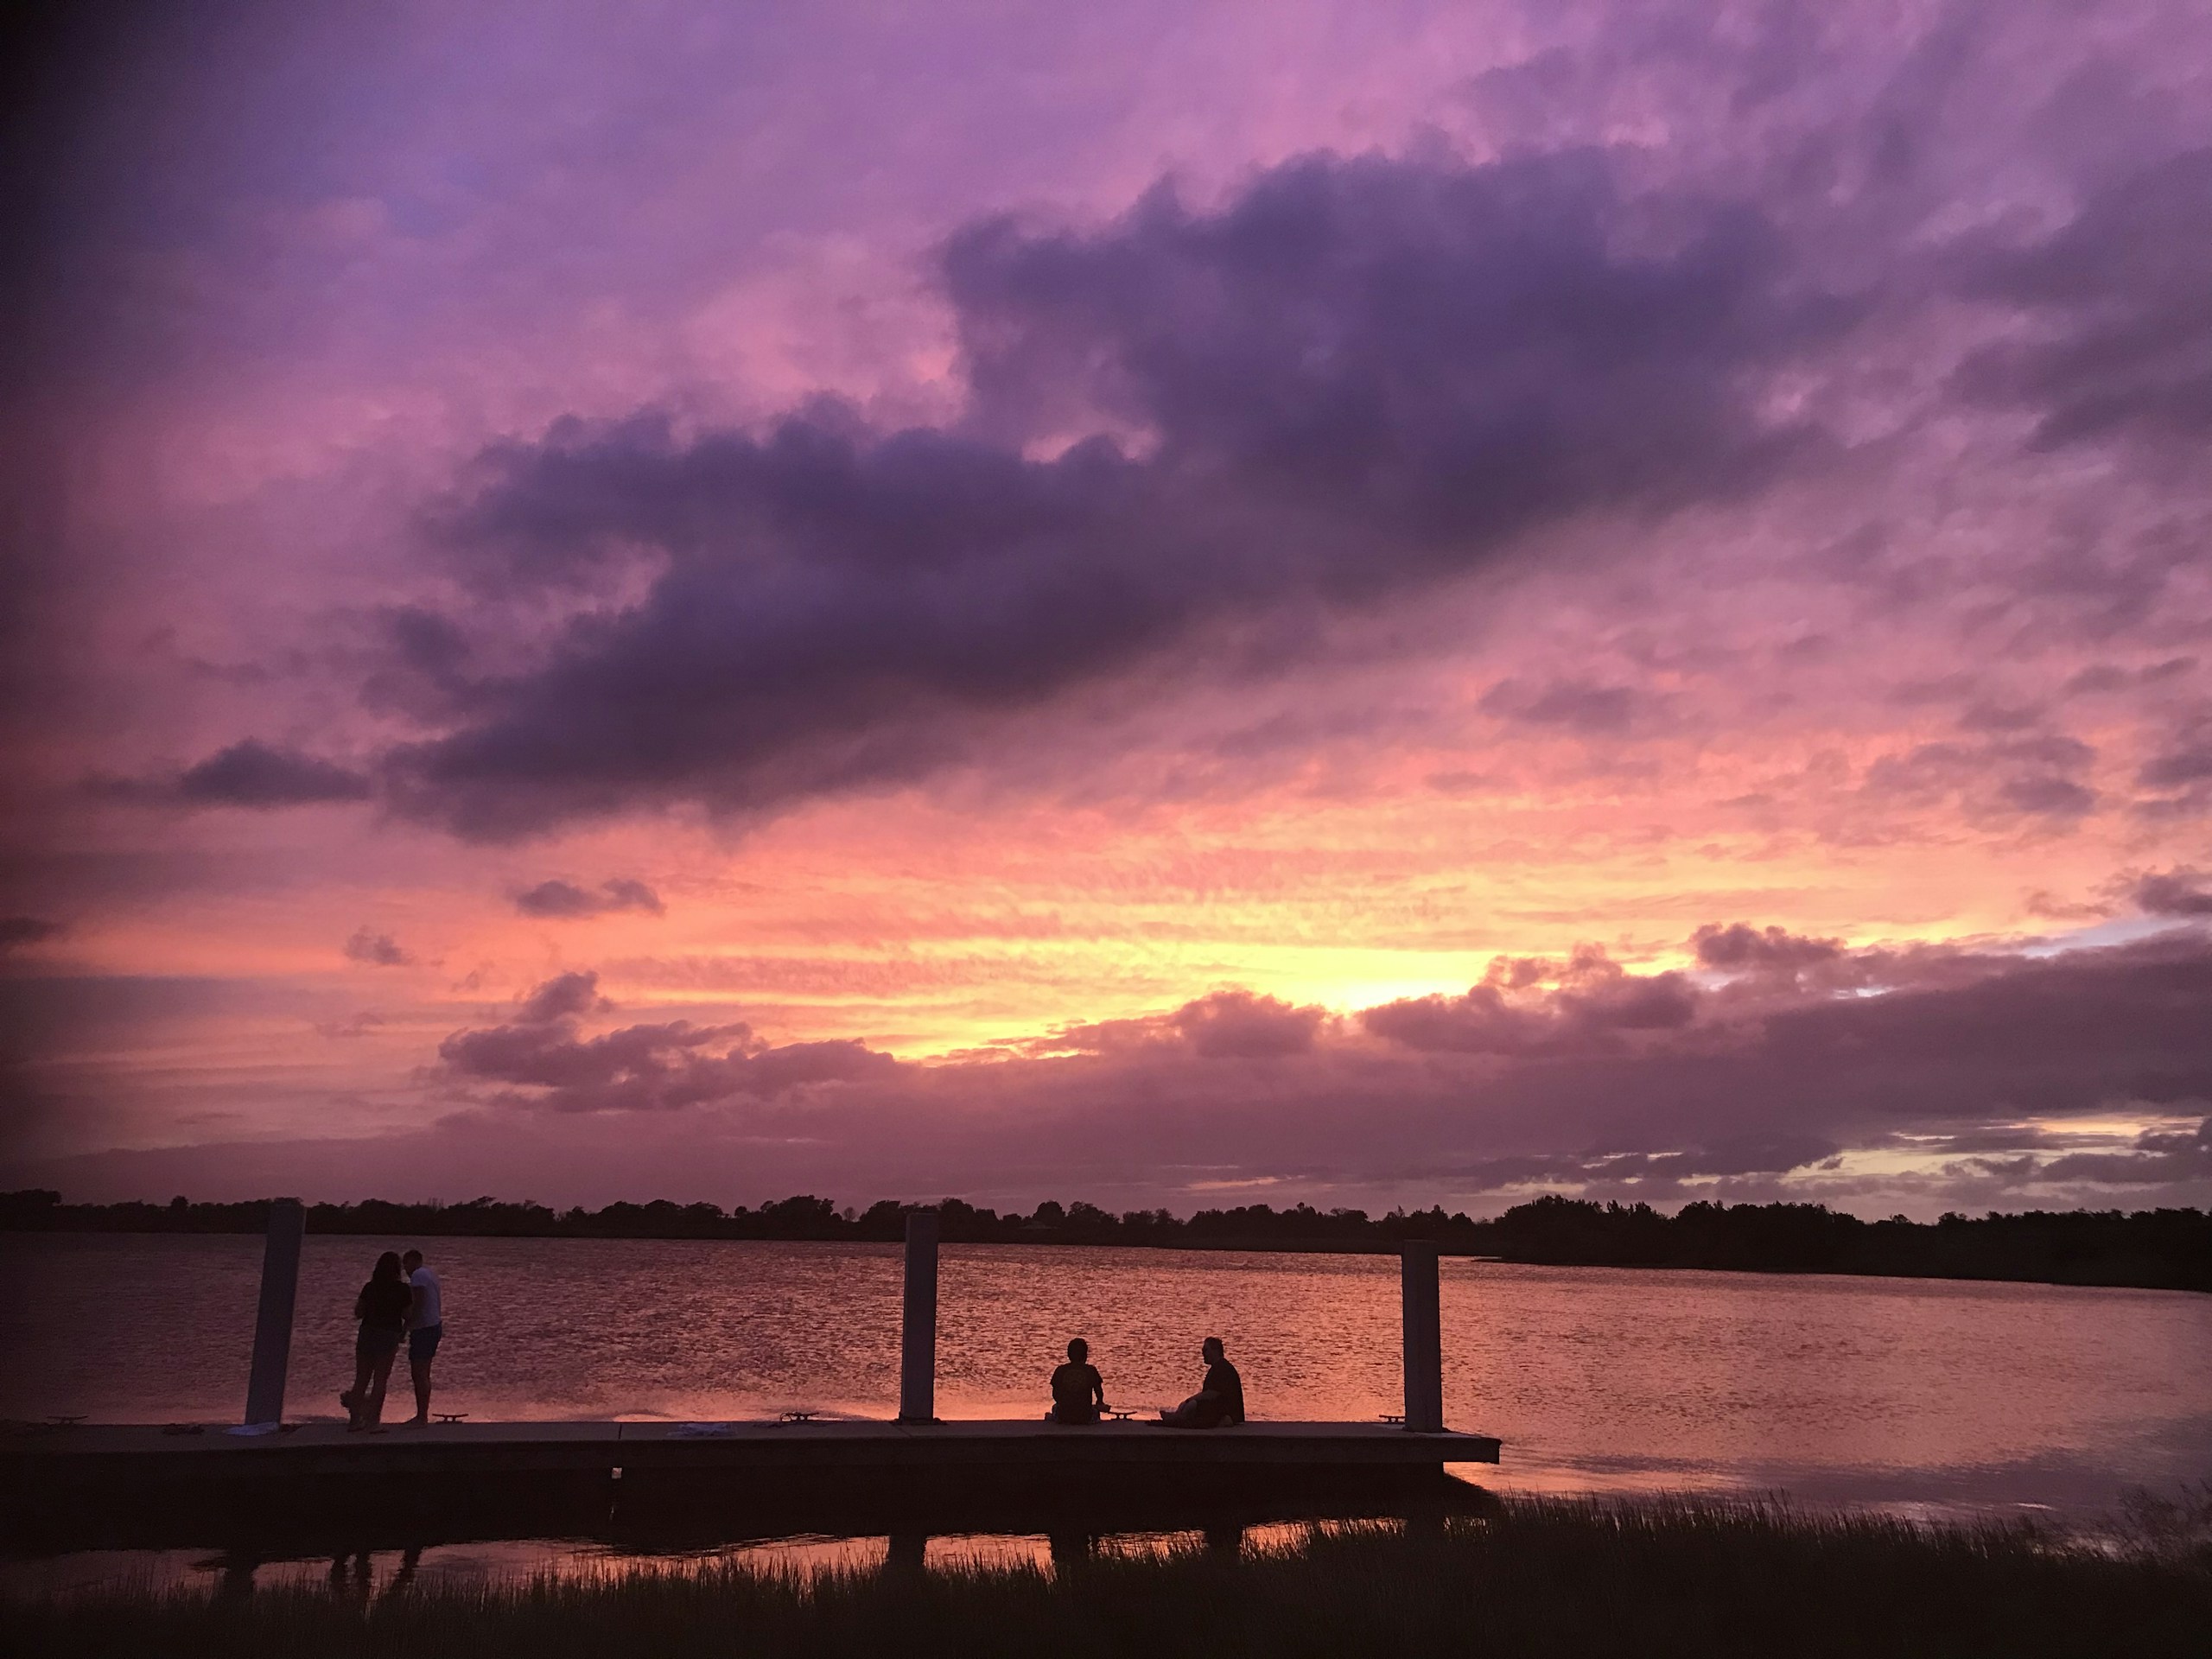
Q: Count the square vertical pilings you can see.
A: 3